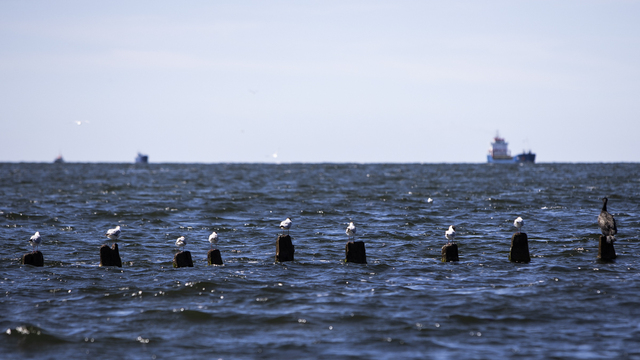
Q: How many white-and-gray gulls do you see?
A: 8